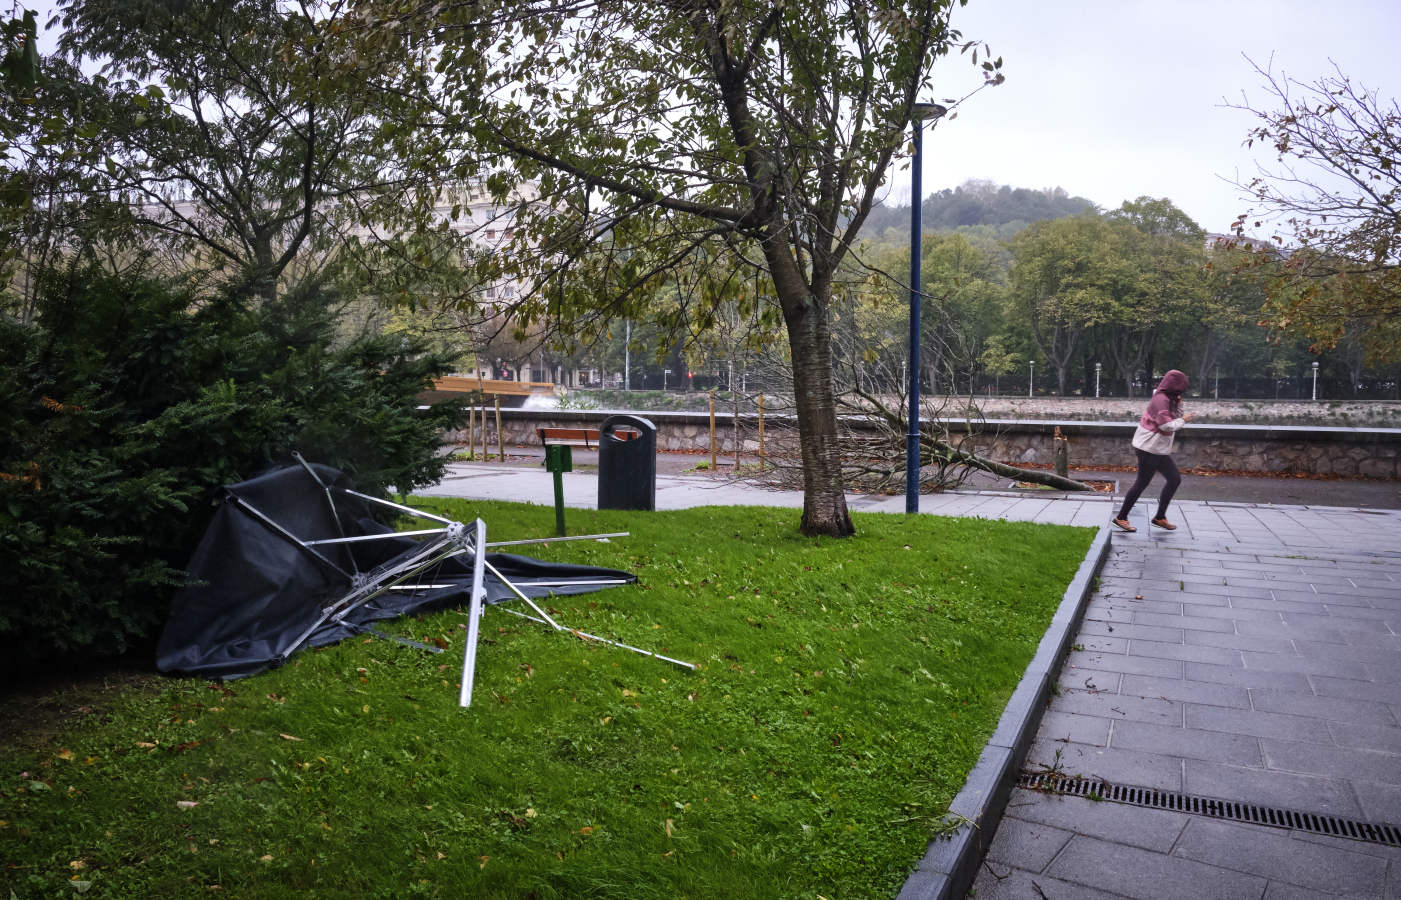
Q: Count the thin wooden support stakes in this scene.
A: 4